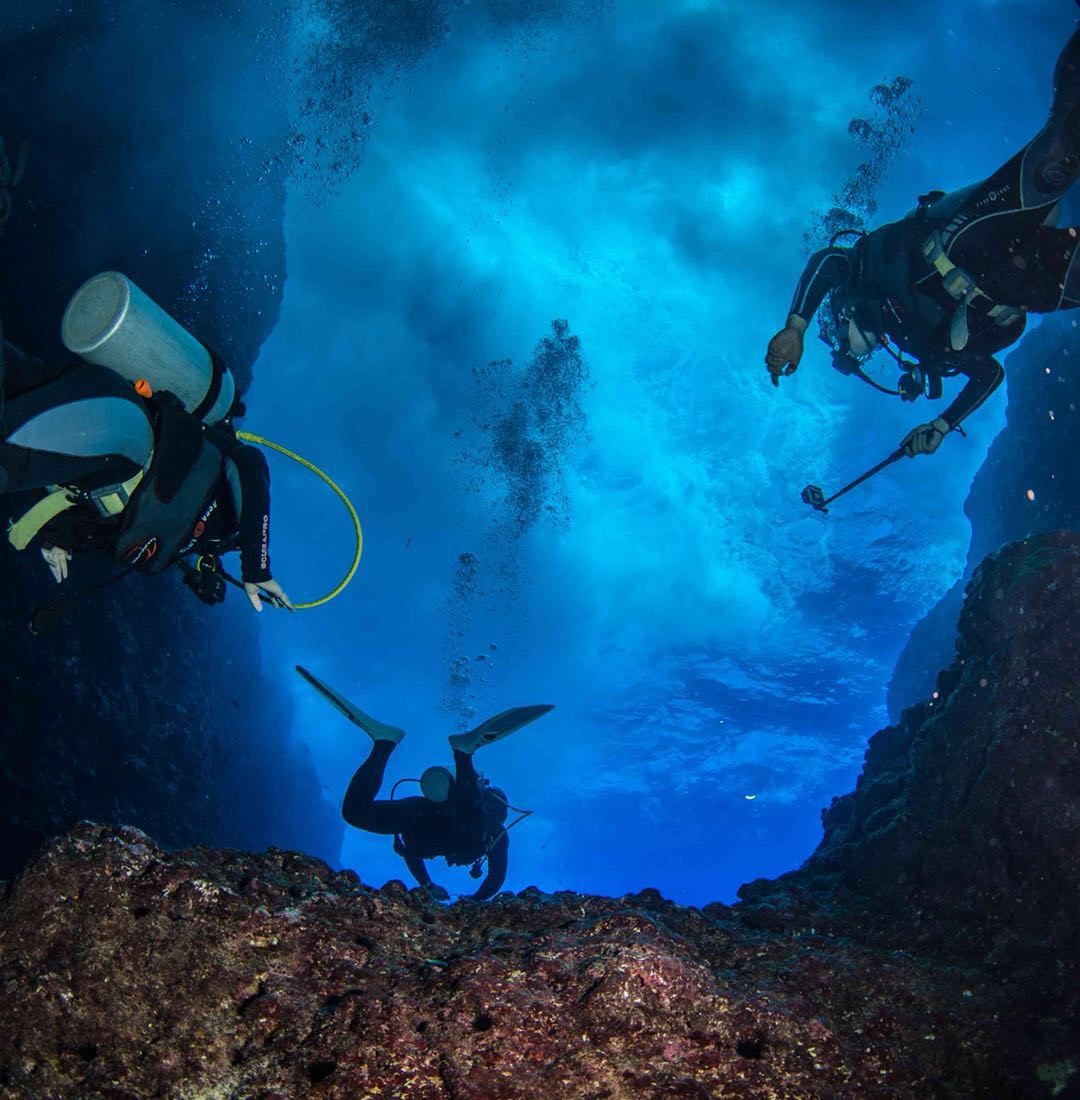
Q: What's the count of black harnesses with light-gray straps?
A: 2